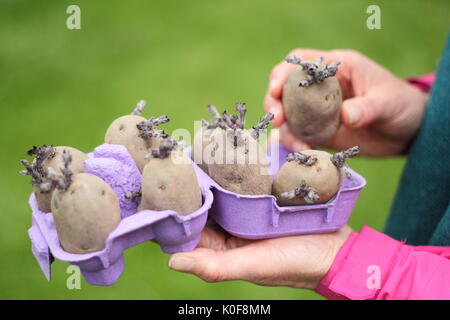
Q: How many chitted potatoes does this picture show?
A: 8